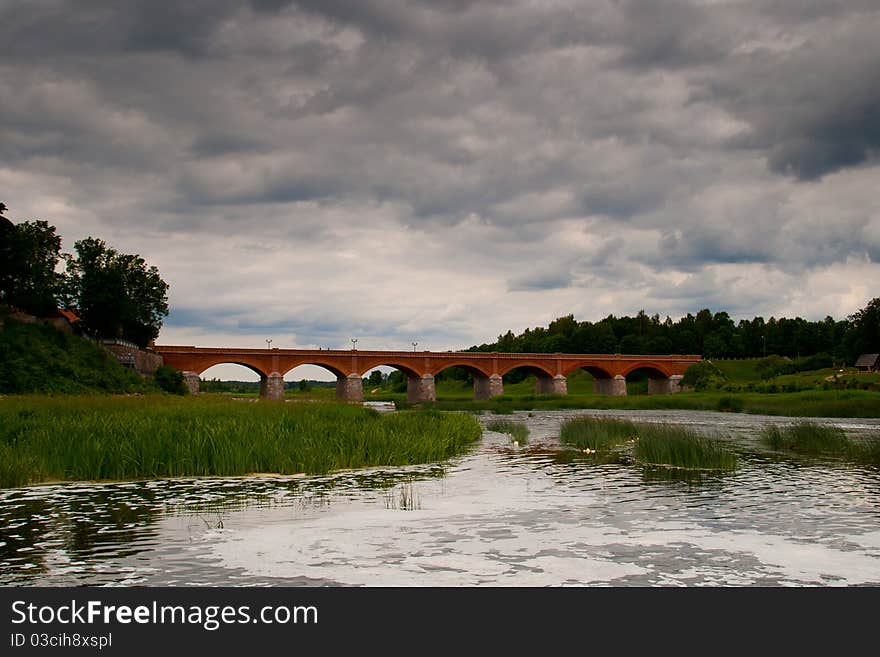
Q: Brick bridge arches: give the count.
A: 7